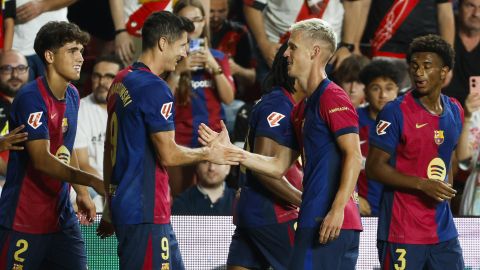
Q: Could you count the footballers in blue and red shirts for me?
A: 5